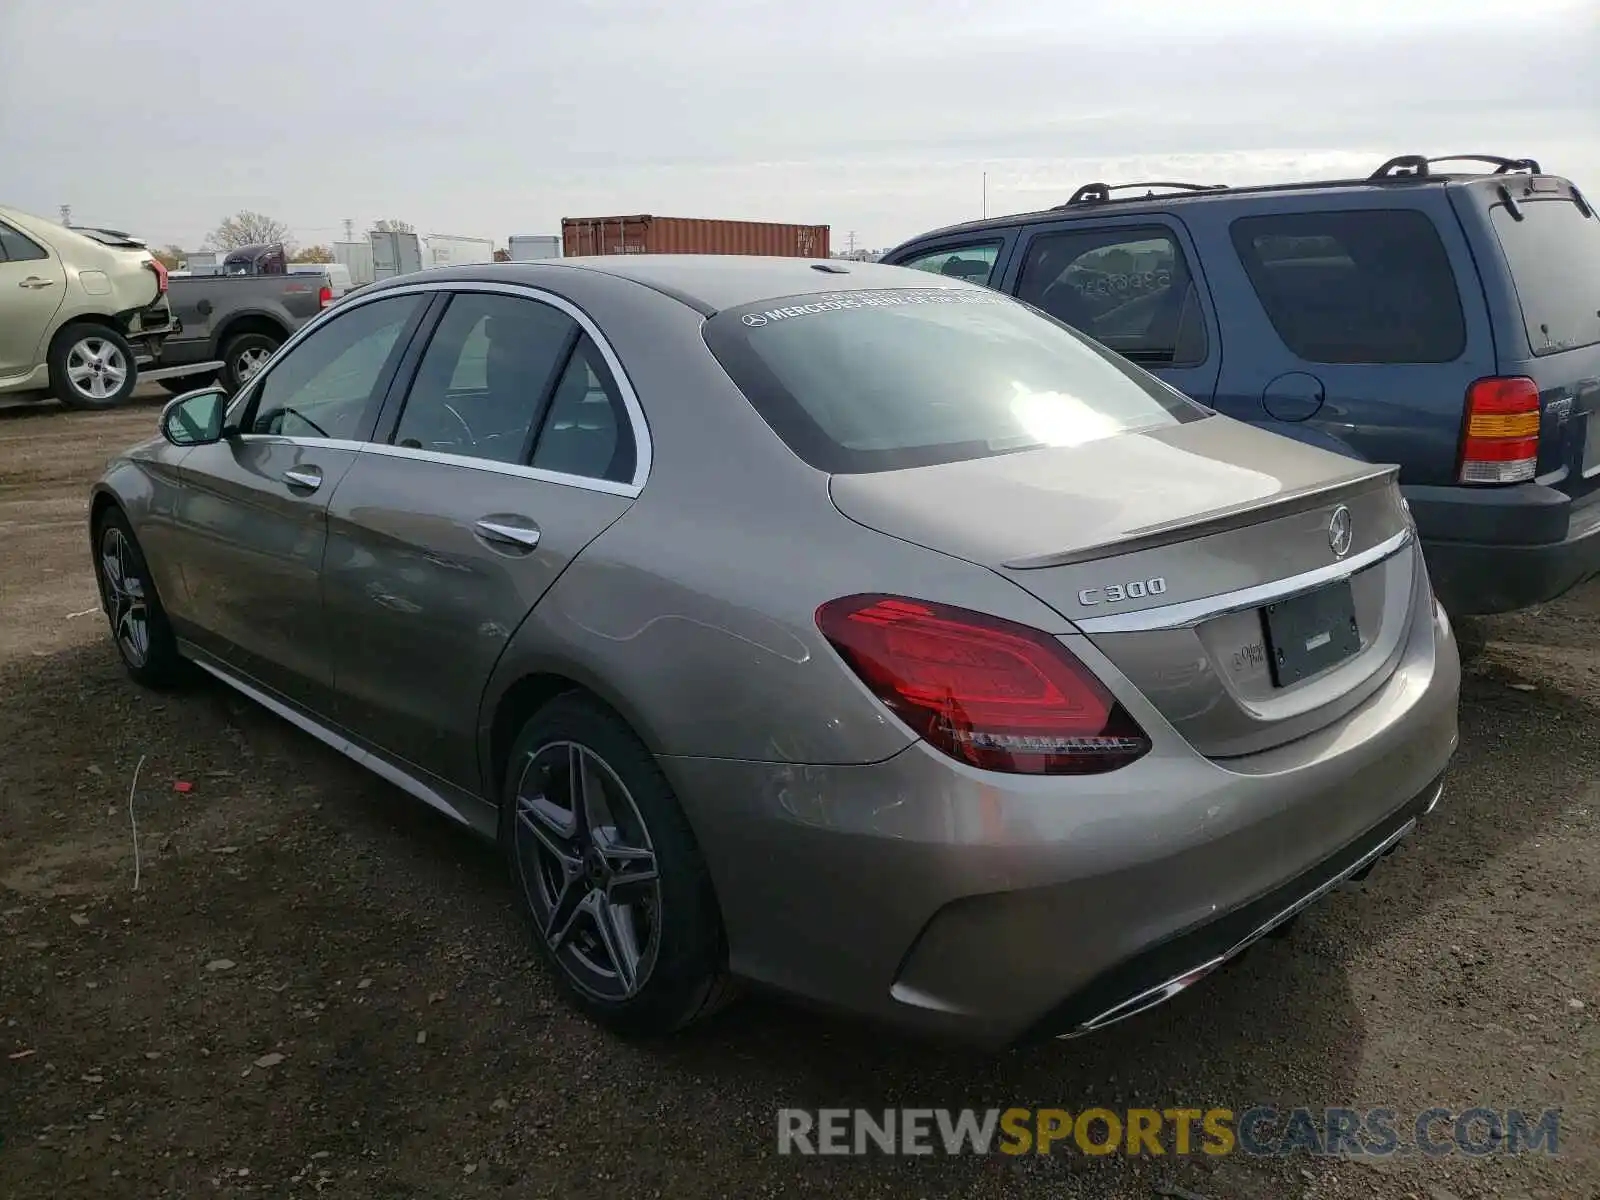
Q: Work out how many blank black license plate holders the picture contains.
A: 1